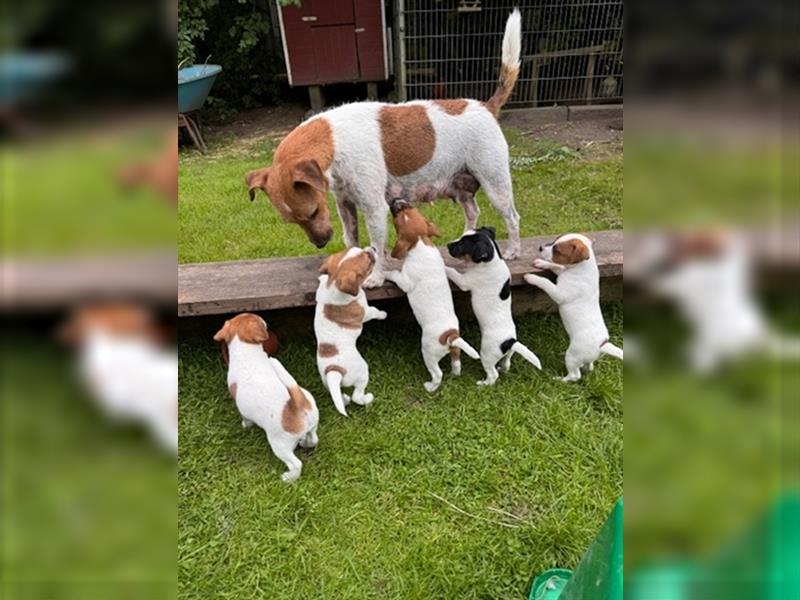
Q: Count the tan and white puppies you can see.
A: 4